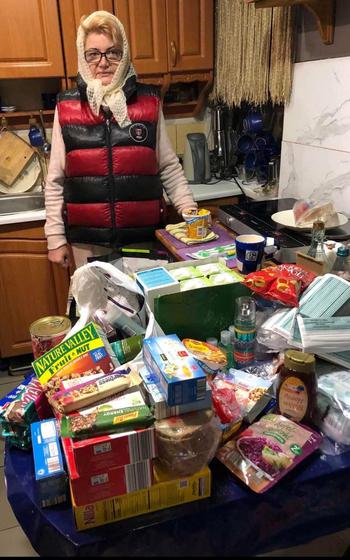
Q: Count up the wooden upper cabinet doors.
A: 4